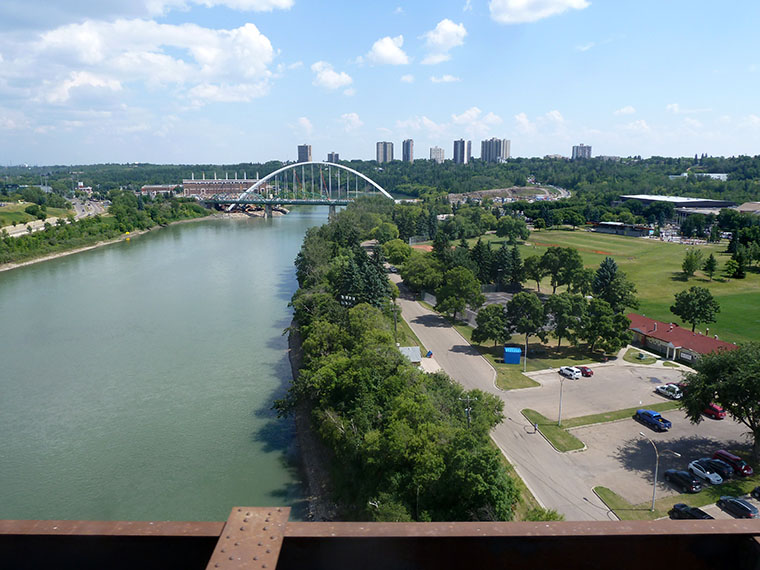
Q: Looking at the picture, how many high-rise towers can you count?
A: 8